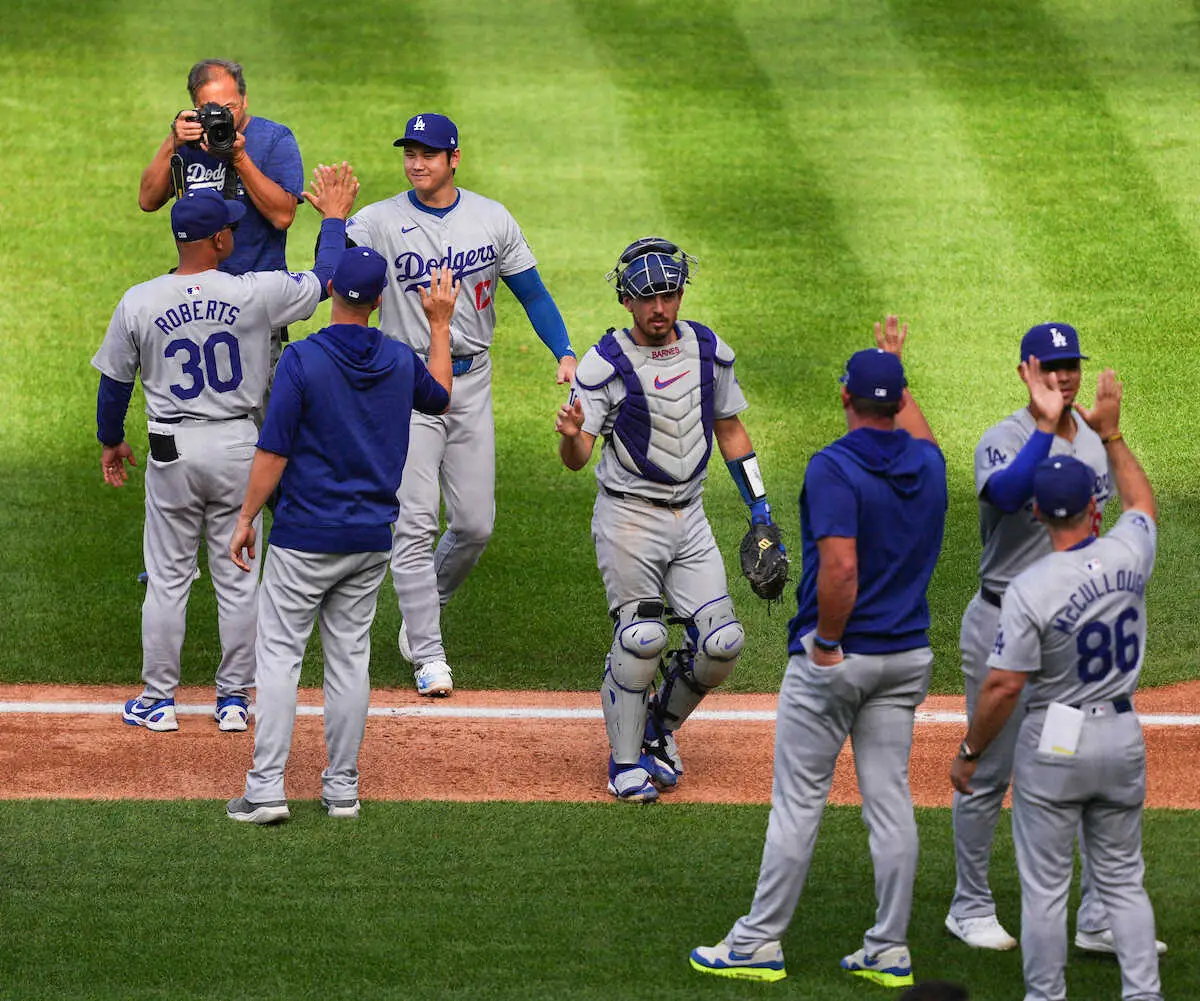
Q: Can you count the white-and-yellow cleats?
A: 2